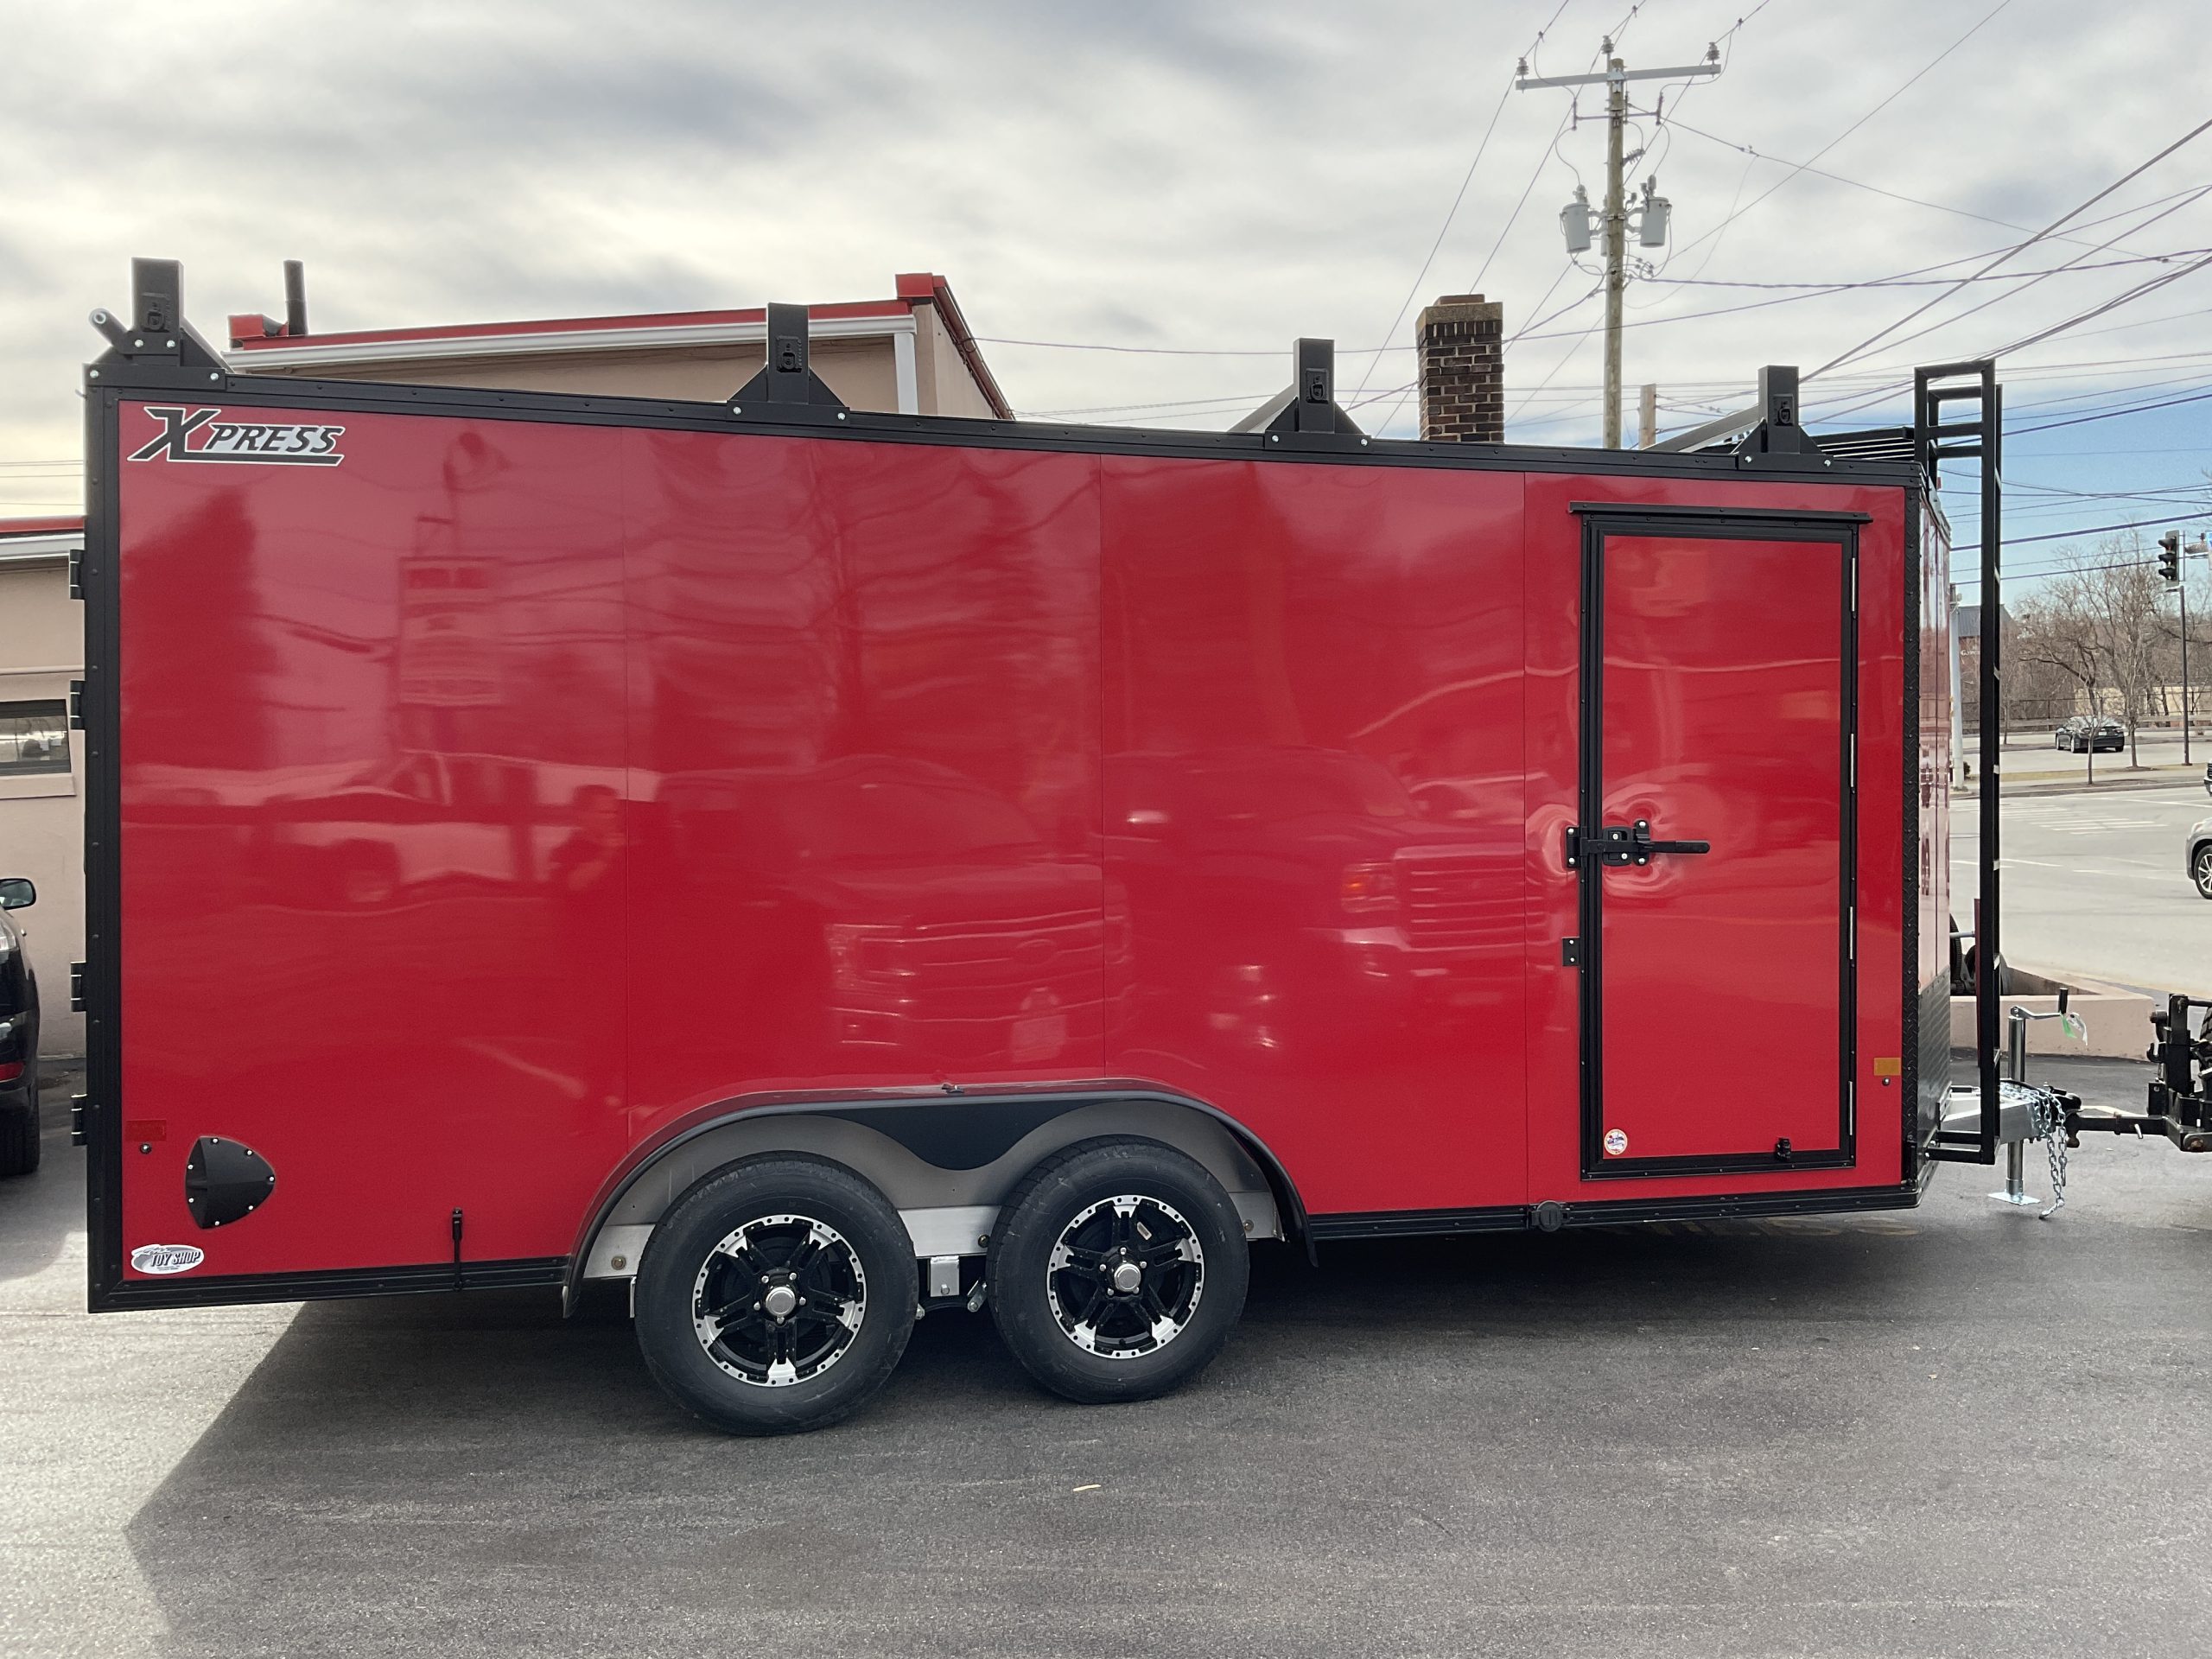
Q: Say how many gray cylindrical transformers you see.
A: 2